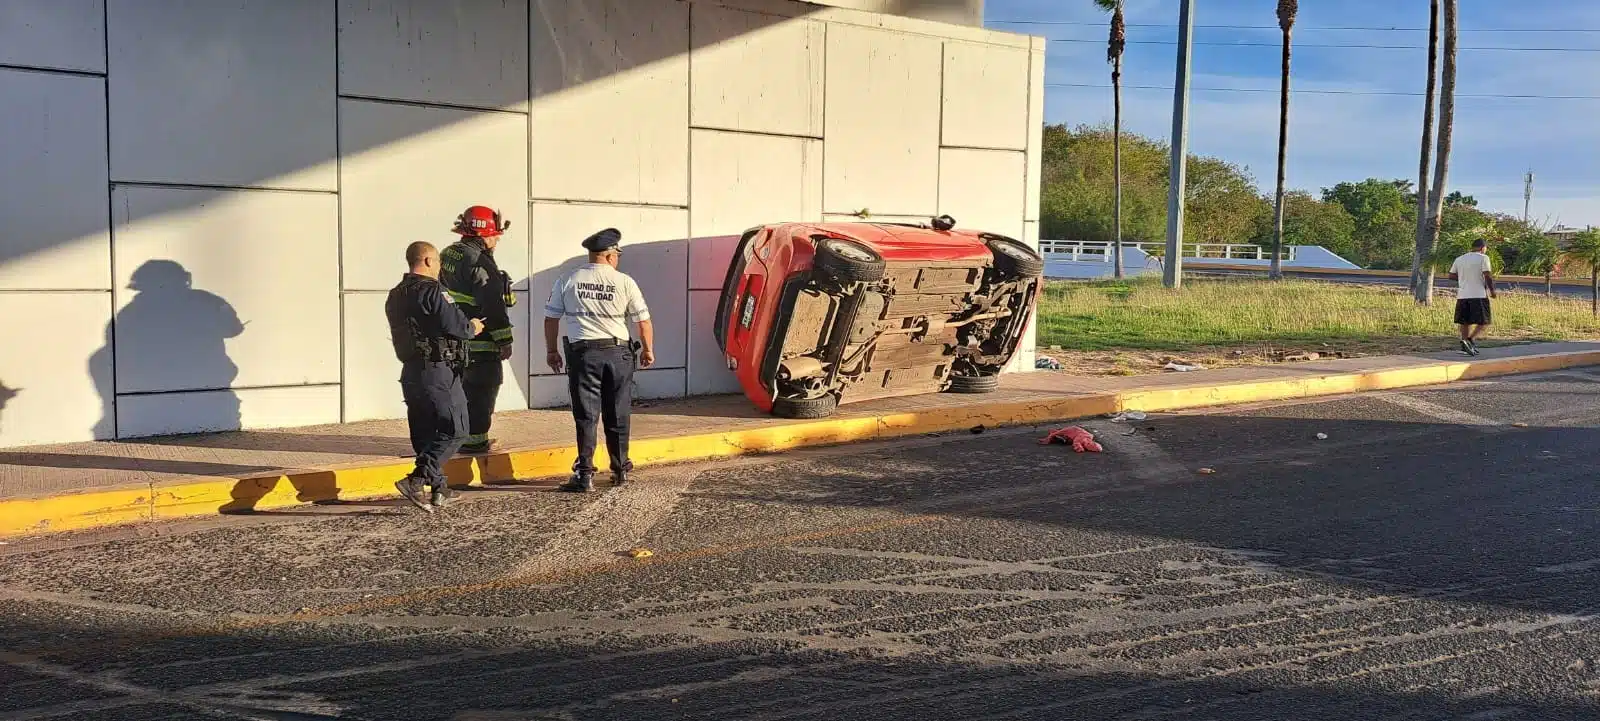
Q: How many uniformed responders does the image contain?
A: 3